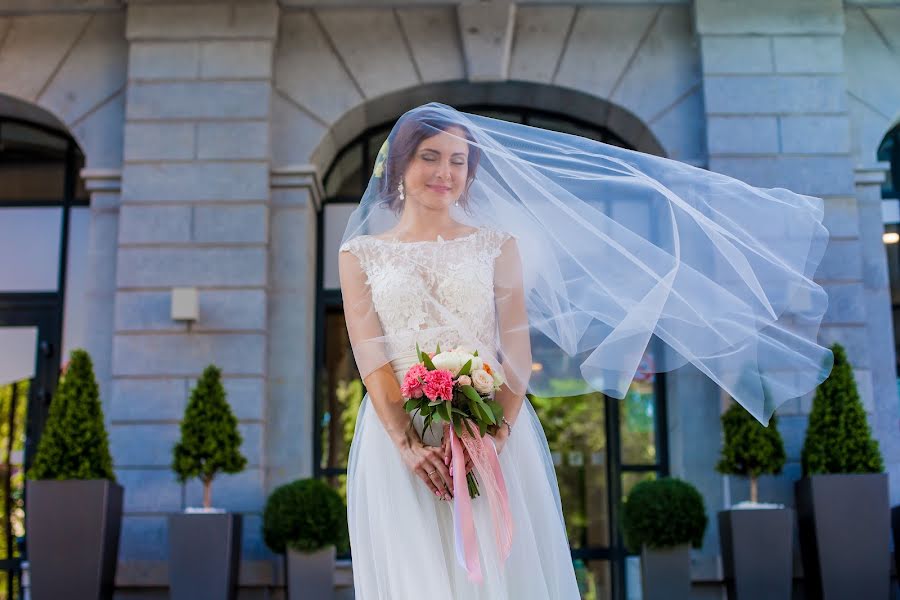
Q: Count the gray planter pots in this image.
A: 6